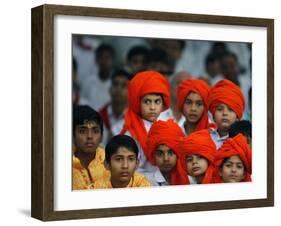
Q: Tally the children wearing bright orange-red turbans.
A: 6